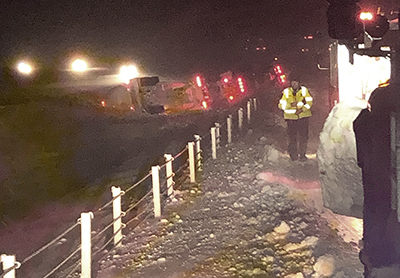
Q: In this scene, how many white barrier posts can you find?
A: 13